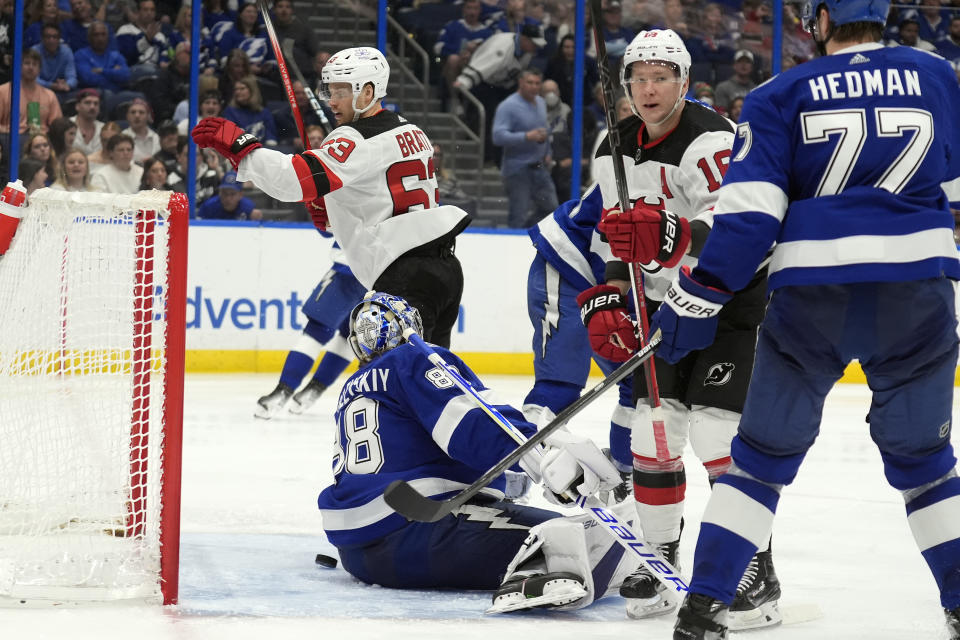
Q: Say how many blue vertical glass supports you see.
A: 5